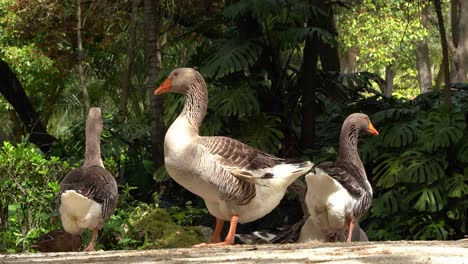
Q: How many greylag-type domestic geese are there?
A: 3